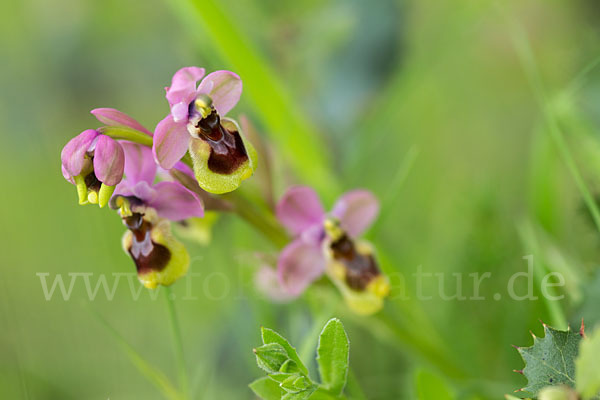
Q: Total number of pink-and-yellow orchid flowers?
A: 4